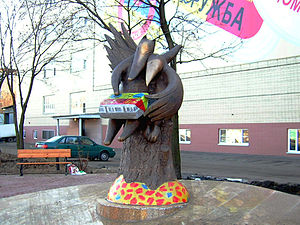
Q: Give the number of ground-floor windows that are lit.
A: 3